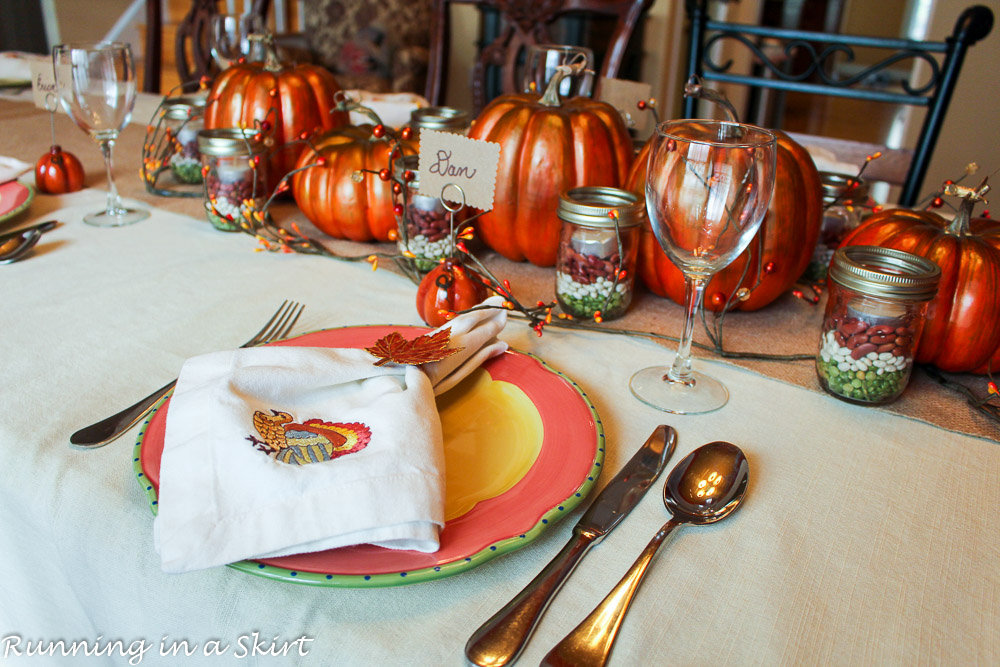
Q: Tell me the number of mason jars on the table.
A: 7